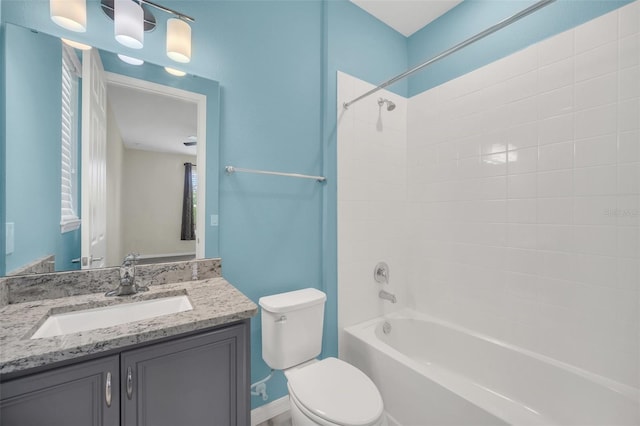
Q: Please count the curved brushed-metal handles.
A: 2